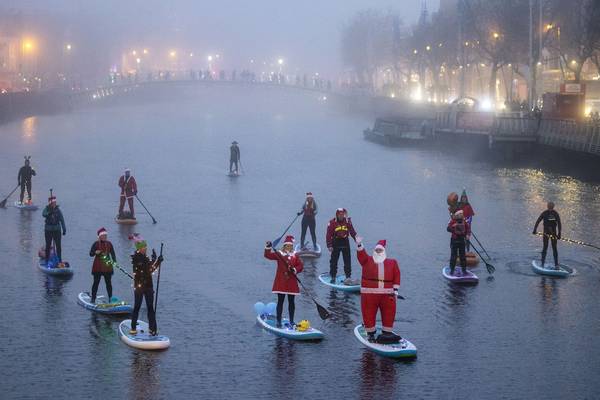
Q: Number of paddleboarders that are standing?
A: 13